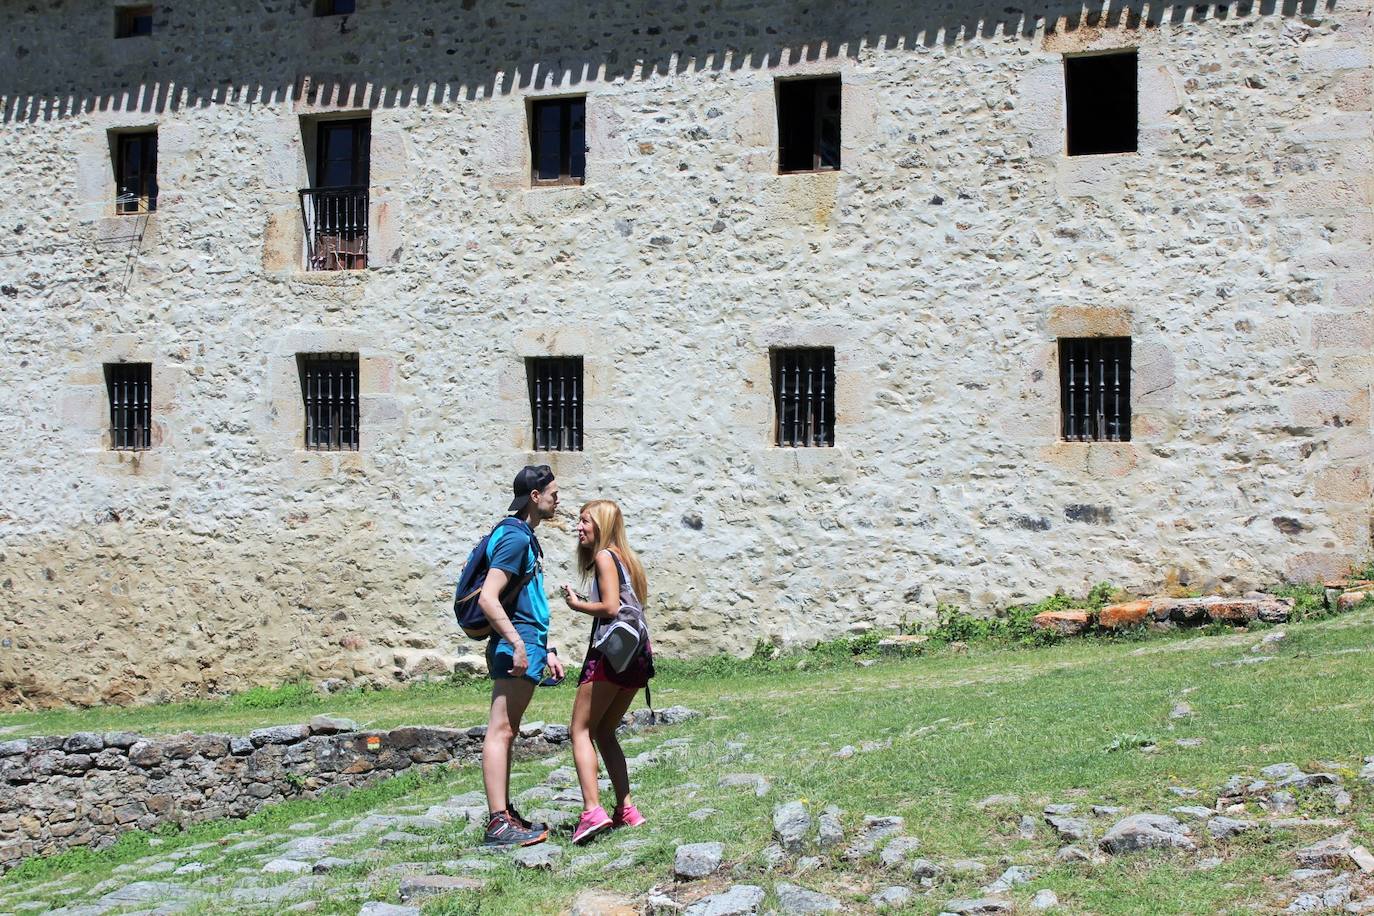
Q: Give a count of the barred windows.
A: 5